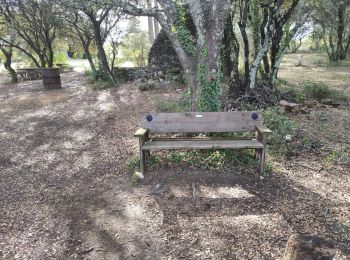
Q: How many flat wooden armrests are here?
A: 2